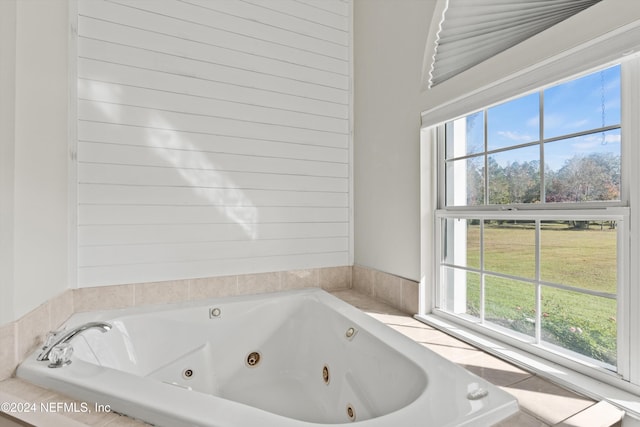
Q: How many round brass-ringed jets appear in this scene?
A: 4